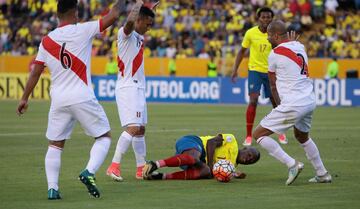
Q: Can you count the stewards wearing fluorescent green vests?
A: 4